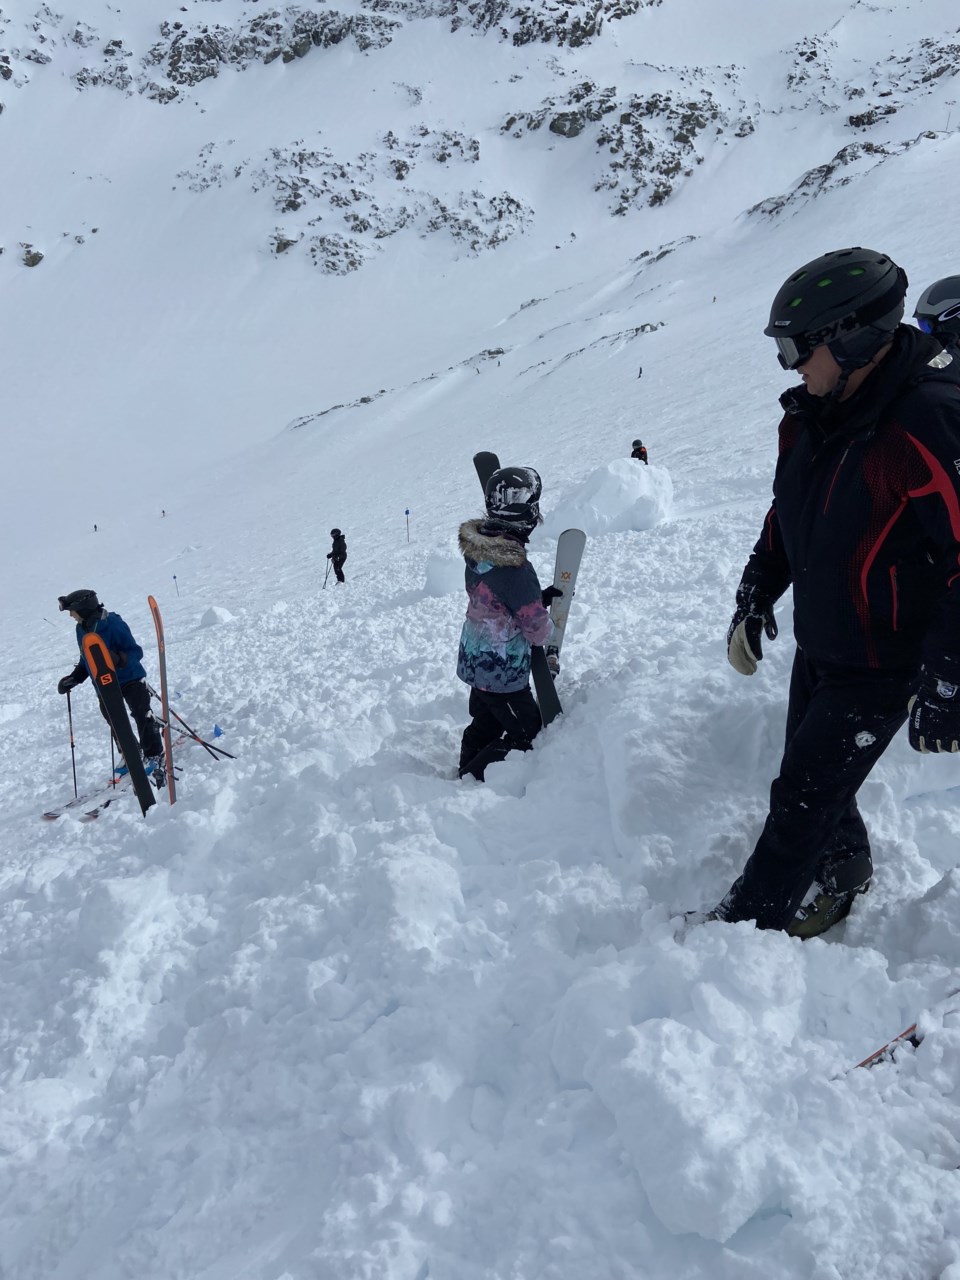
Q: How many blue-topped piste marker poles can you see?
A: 2